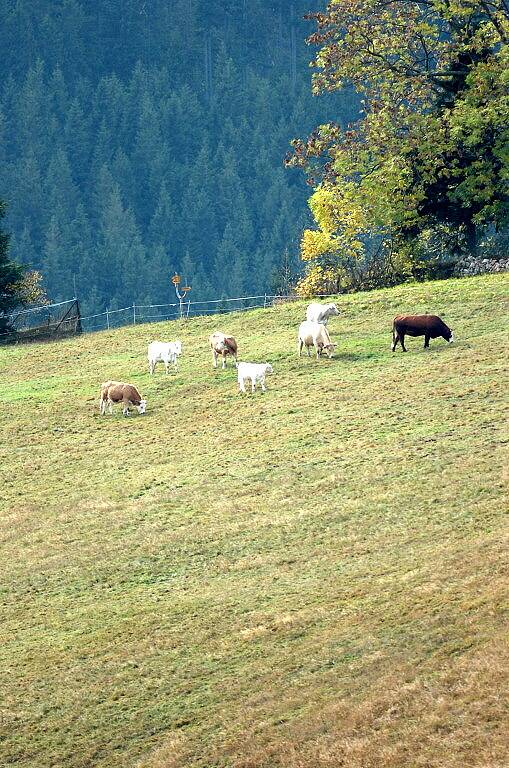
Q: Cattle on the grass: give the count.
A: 7